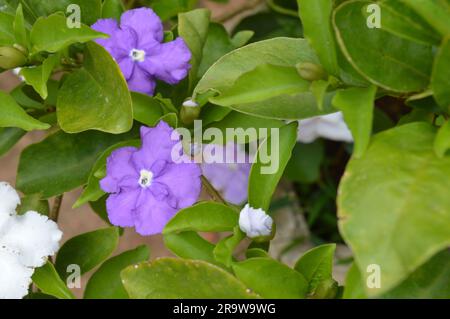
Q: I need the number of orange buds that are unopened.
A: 0